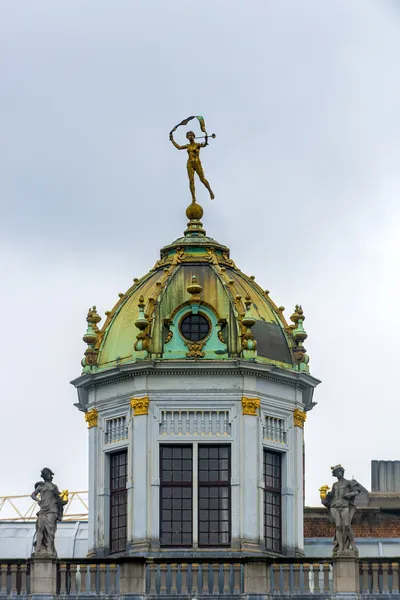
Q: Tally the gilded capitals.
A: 4